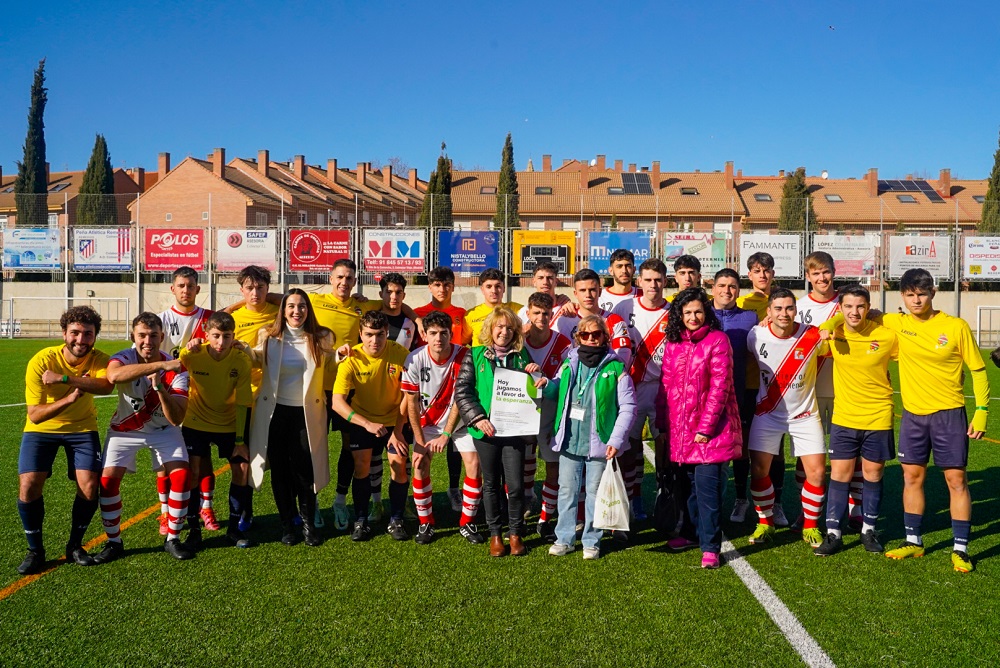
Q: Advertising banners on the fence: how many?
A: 13